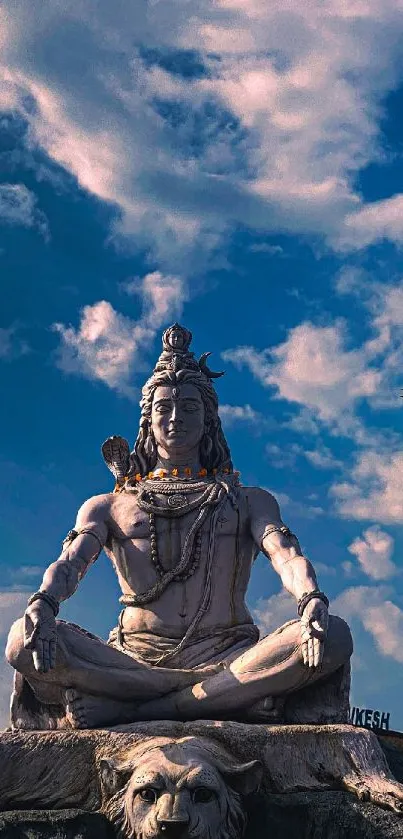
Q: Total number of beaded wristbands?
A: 2